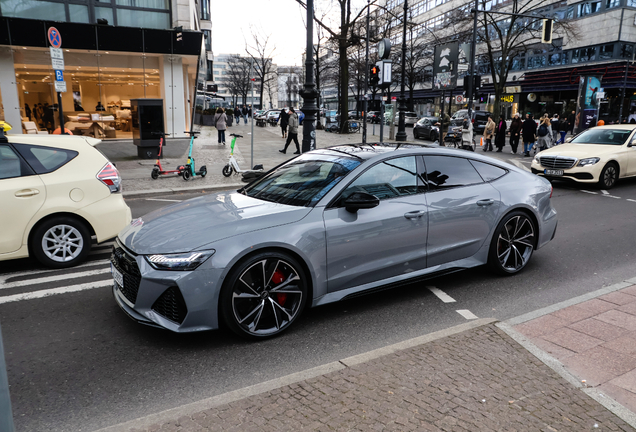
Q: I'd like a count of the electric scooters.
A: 3